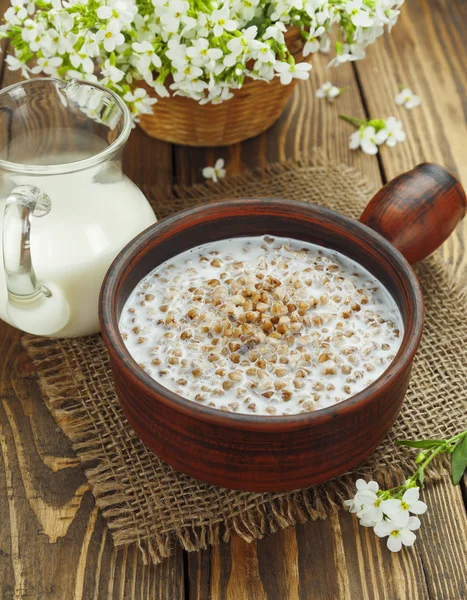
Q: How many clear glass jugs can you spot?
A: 1